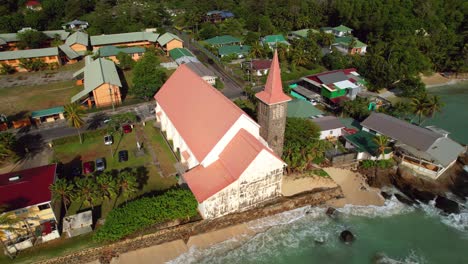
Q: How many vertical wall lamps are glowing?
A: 0